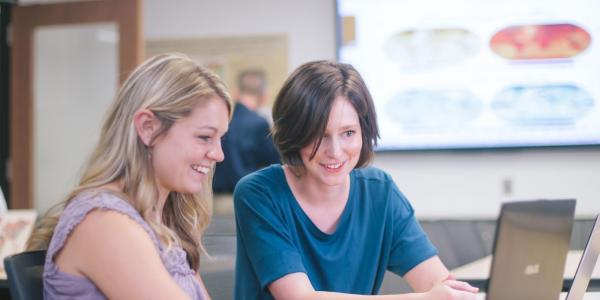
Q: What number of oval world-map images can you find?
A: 4